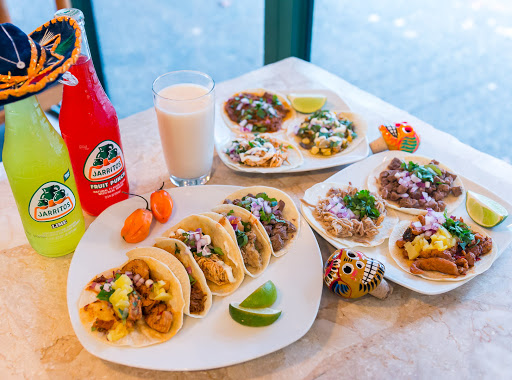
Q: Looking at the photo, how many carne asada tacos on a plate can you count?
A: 2